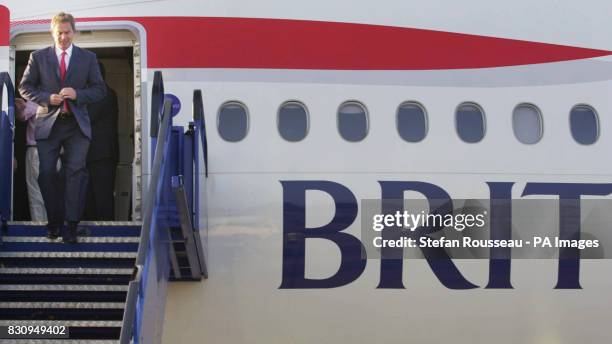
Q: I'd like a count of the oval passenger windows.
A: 7